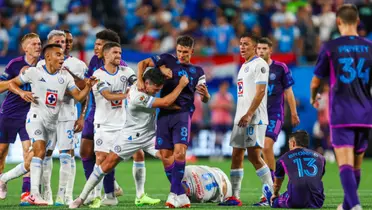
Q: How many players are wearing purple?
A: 6